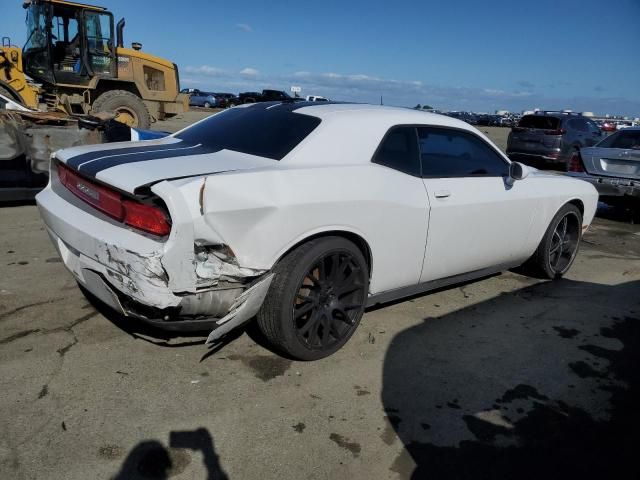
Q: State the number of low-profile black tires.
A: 2